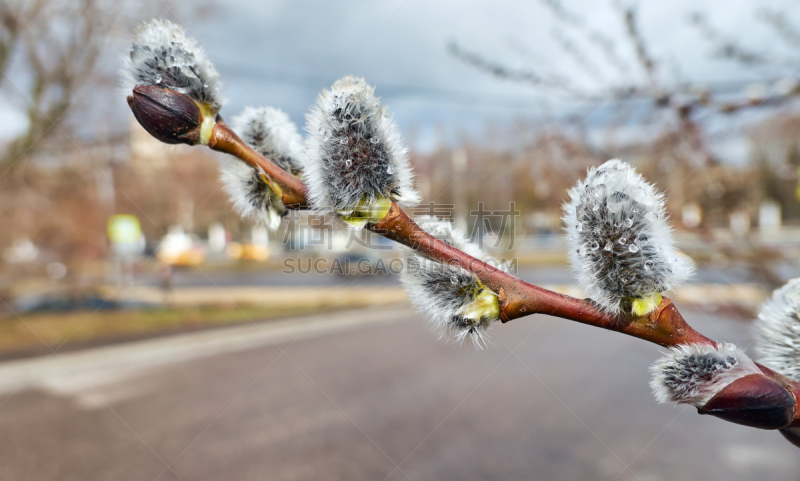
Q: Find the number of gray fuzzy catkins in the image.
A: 7